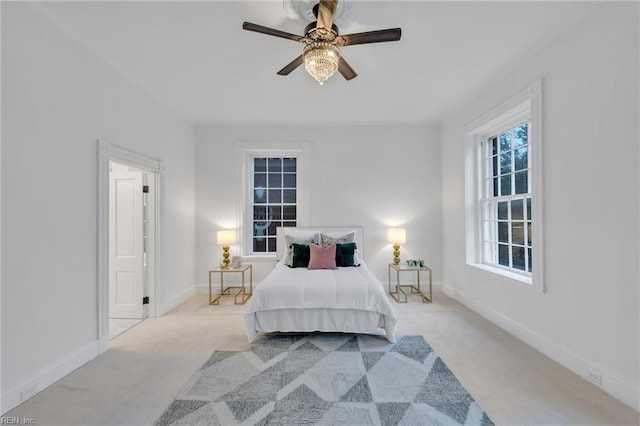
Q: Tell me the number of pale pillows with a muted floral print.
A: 2